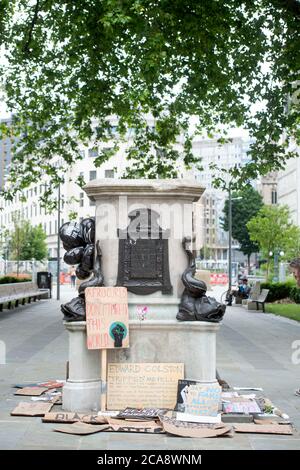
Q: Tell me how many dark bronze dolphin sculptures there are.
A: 2